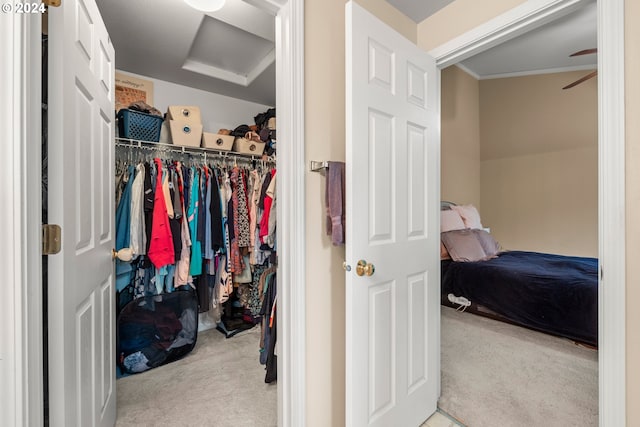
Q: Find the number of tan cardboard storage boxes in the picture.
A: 4